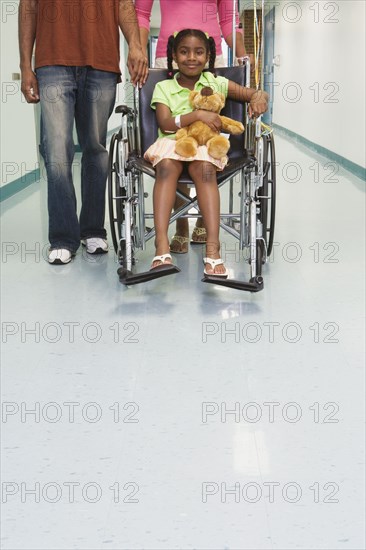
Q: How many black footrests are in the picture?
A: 2